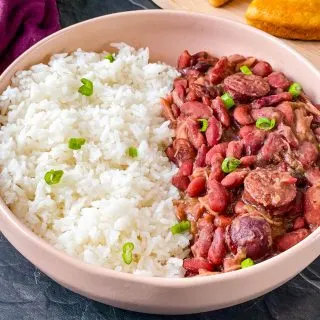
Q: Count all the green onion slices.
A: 14